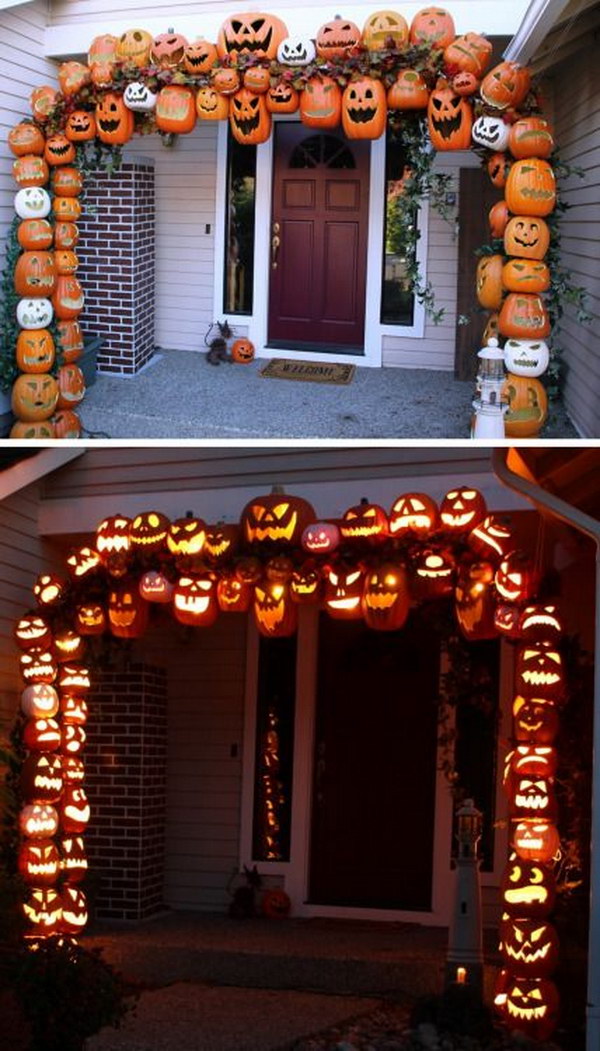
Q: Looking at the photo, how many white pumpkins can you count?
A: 6